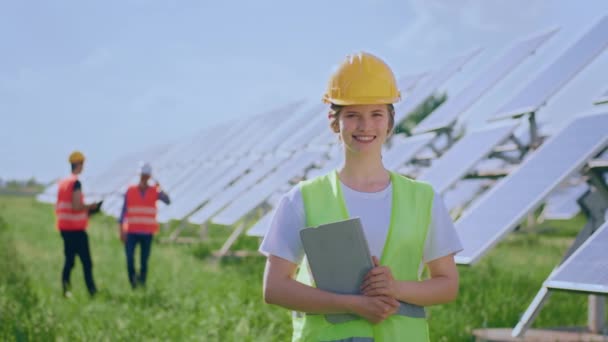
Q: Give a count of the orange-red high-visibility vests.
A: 2